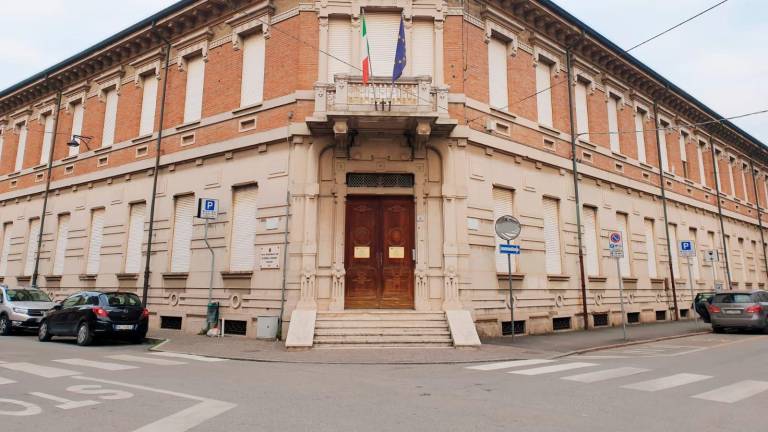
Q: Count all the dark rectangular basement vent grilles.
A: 8